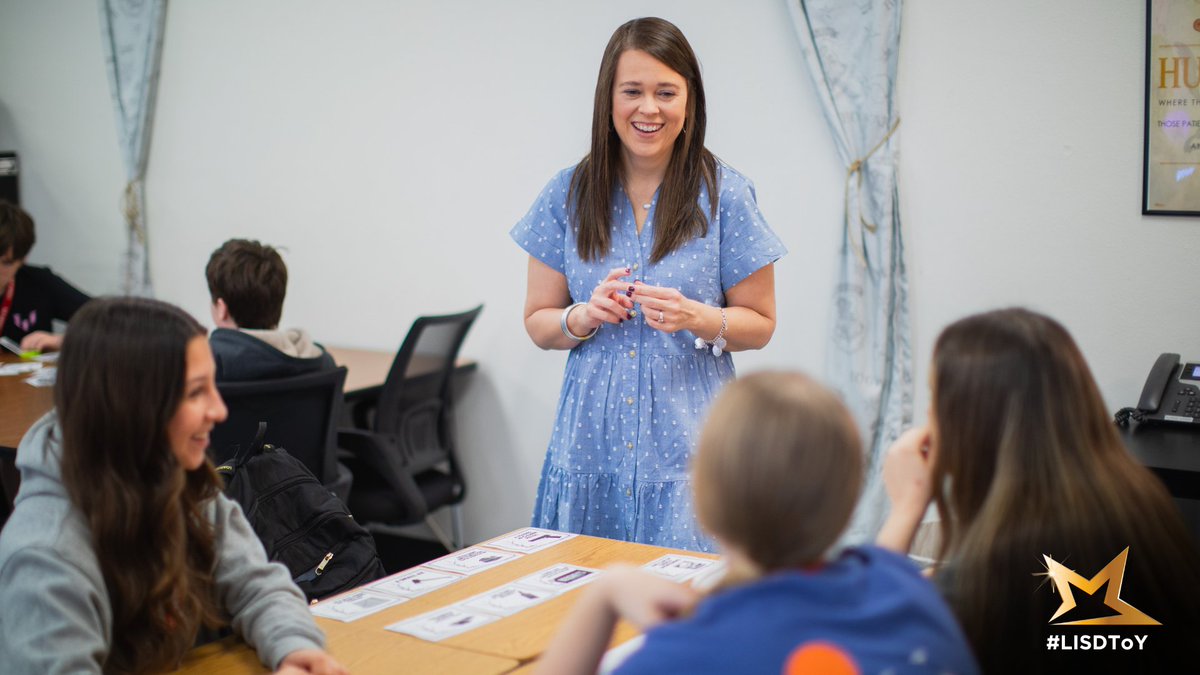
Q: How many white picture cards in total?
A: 8